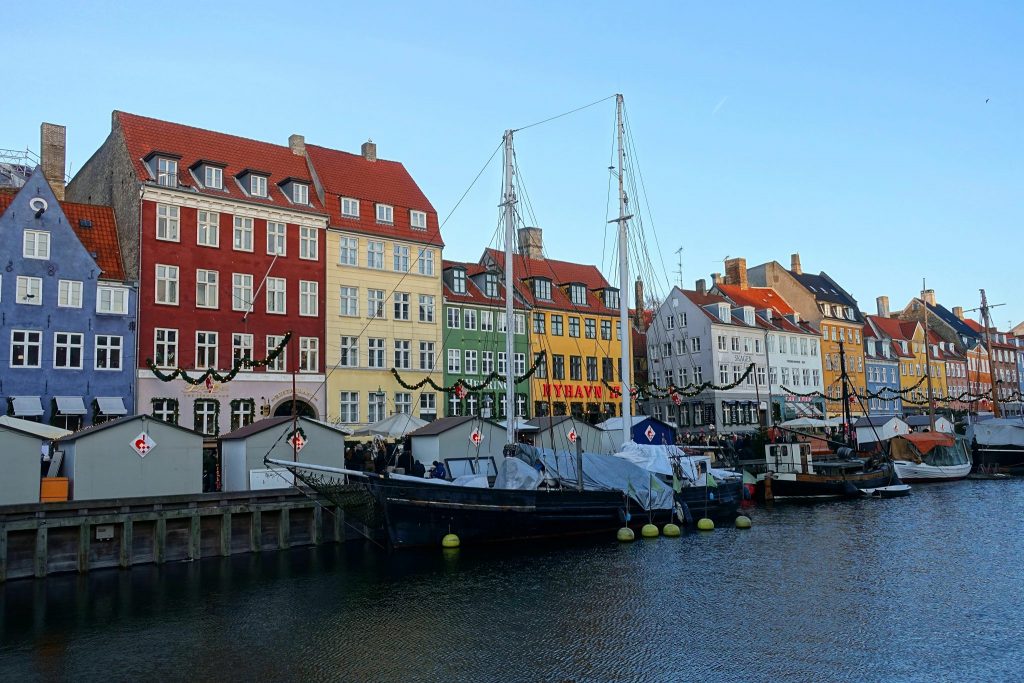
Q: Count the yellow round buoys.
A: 6